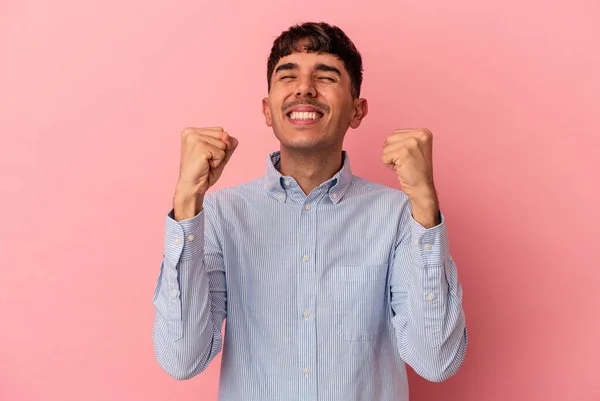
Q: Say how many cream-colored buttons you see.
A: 13